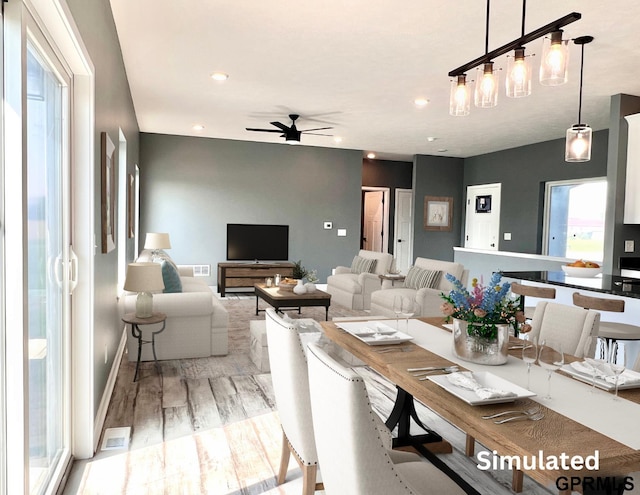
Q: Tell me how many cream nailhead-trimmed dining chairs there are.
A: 3